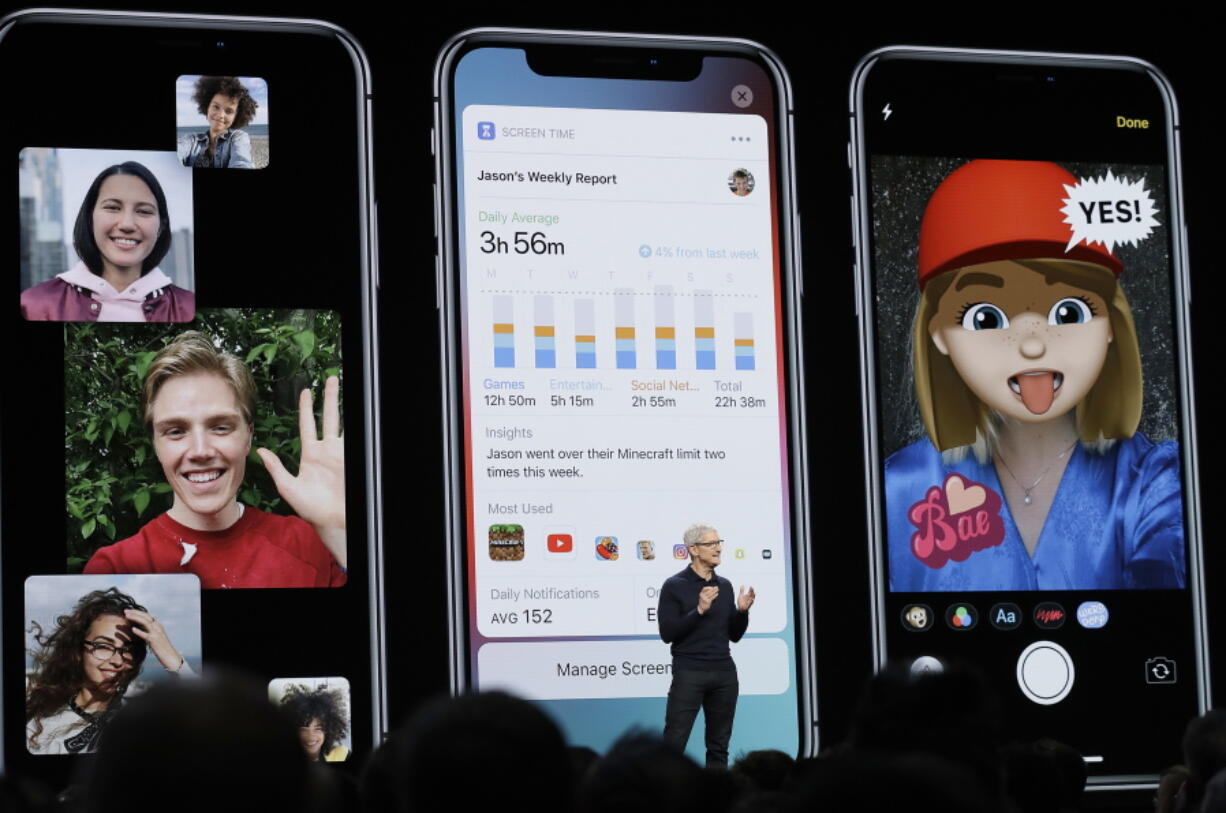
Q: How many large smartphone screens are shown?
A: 3